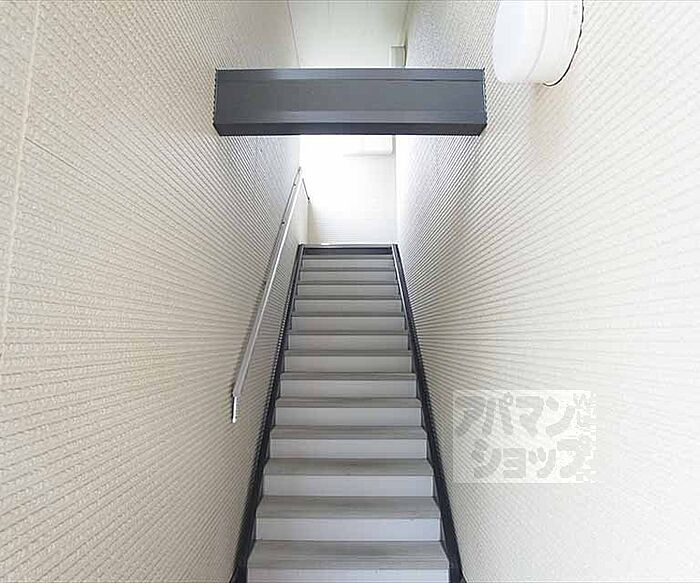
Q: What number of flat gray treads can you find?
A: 13